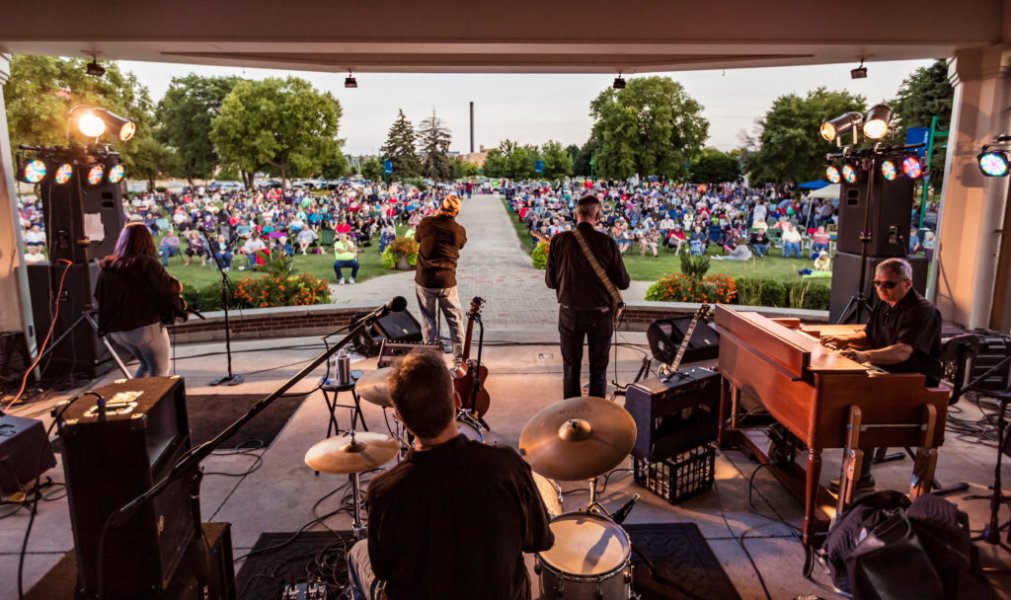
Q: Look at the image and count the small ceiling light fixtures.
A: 4